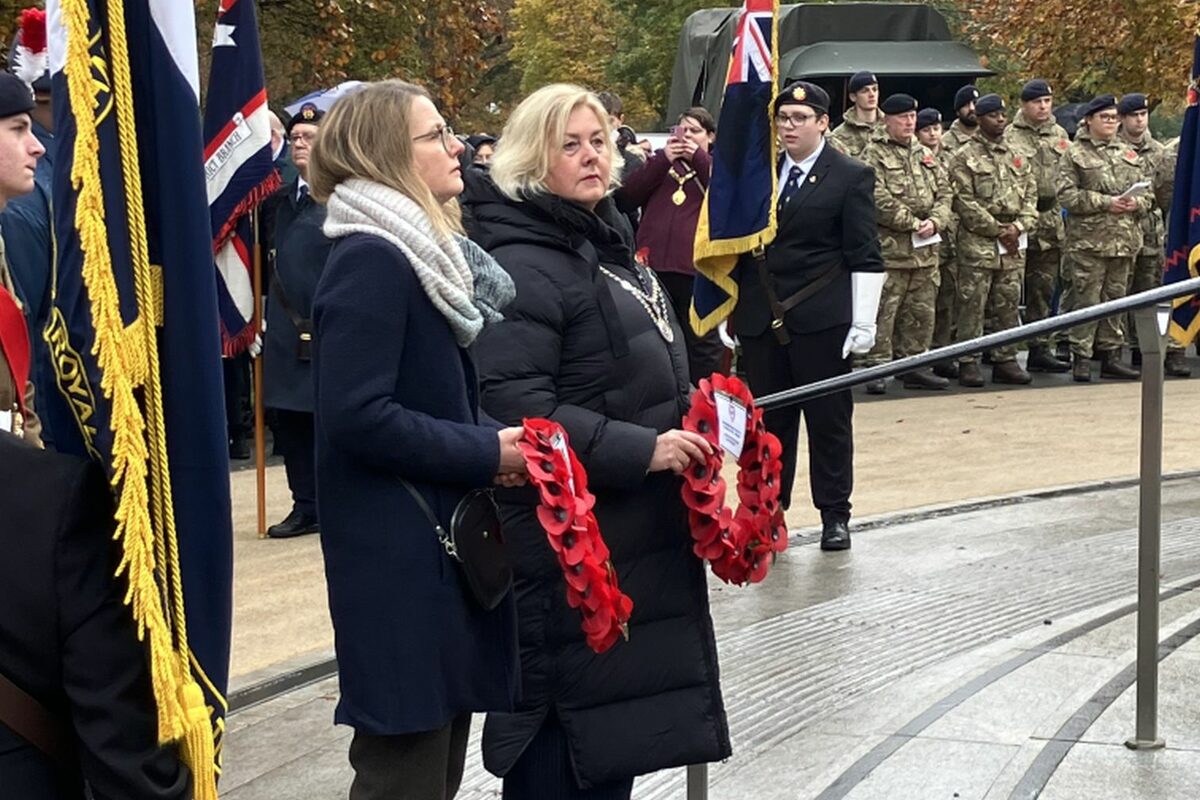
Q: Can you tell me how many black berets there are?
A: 11